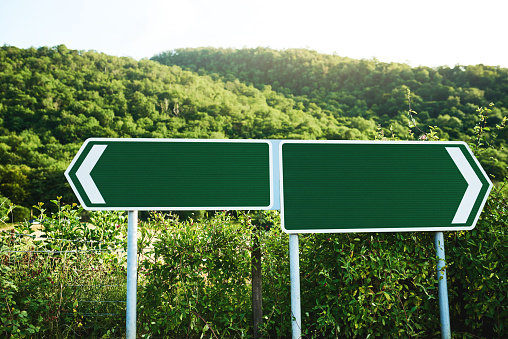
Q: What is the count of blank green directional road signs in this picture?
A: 2